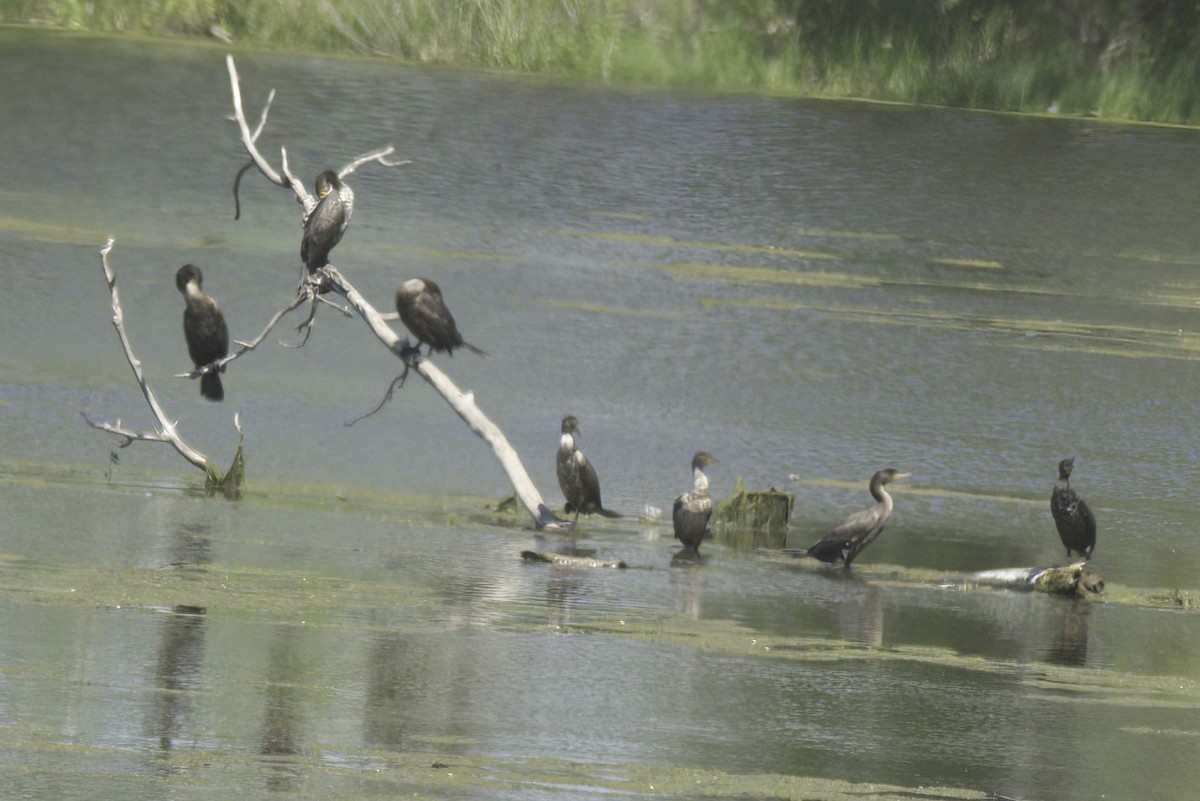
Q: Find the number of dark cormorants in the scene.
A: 7